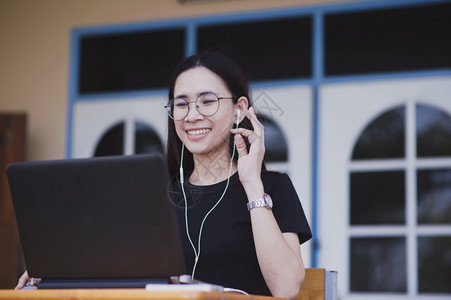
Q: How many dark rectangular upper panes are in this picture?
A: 3